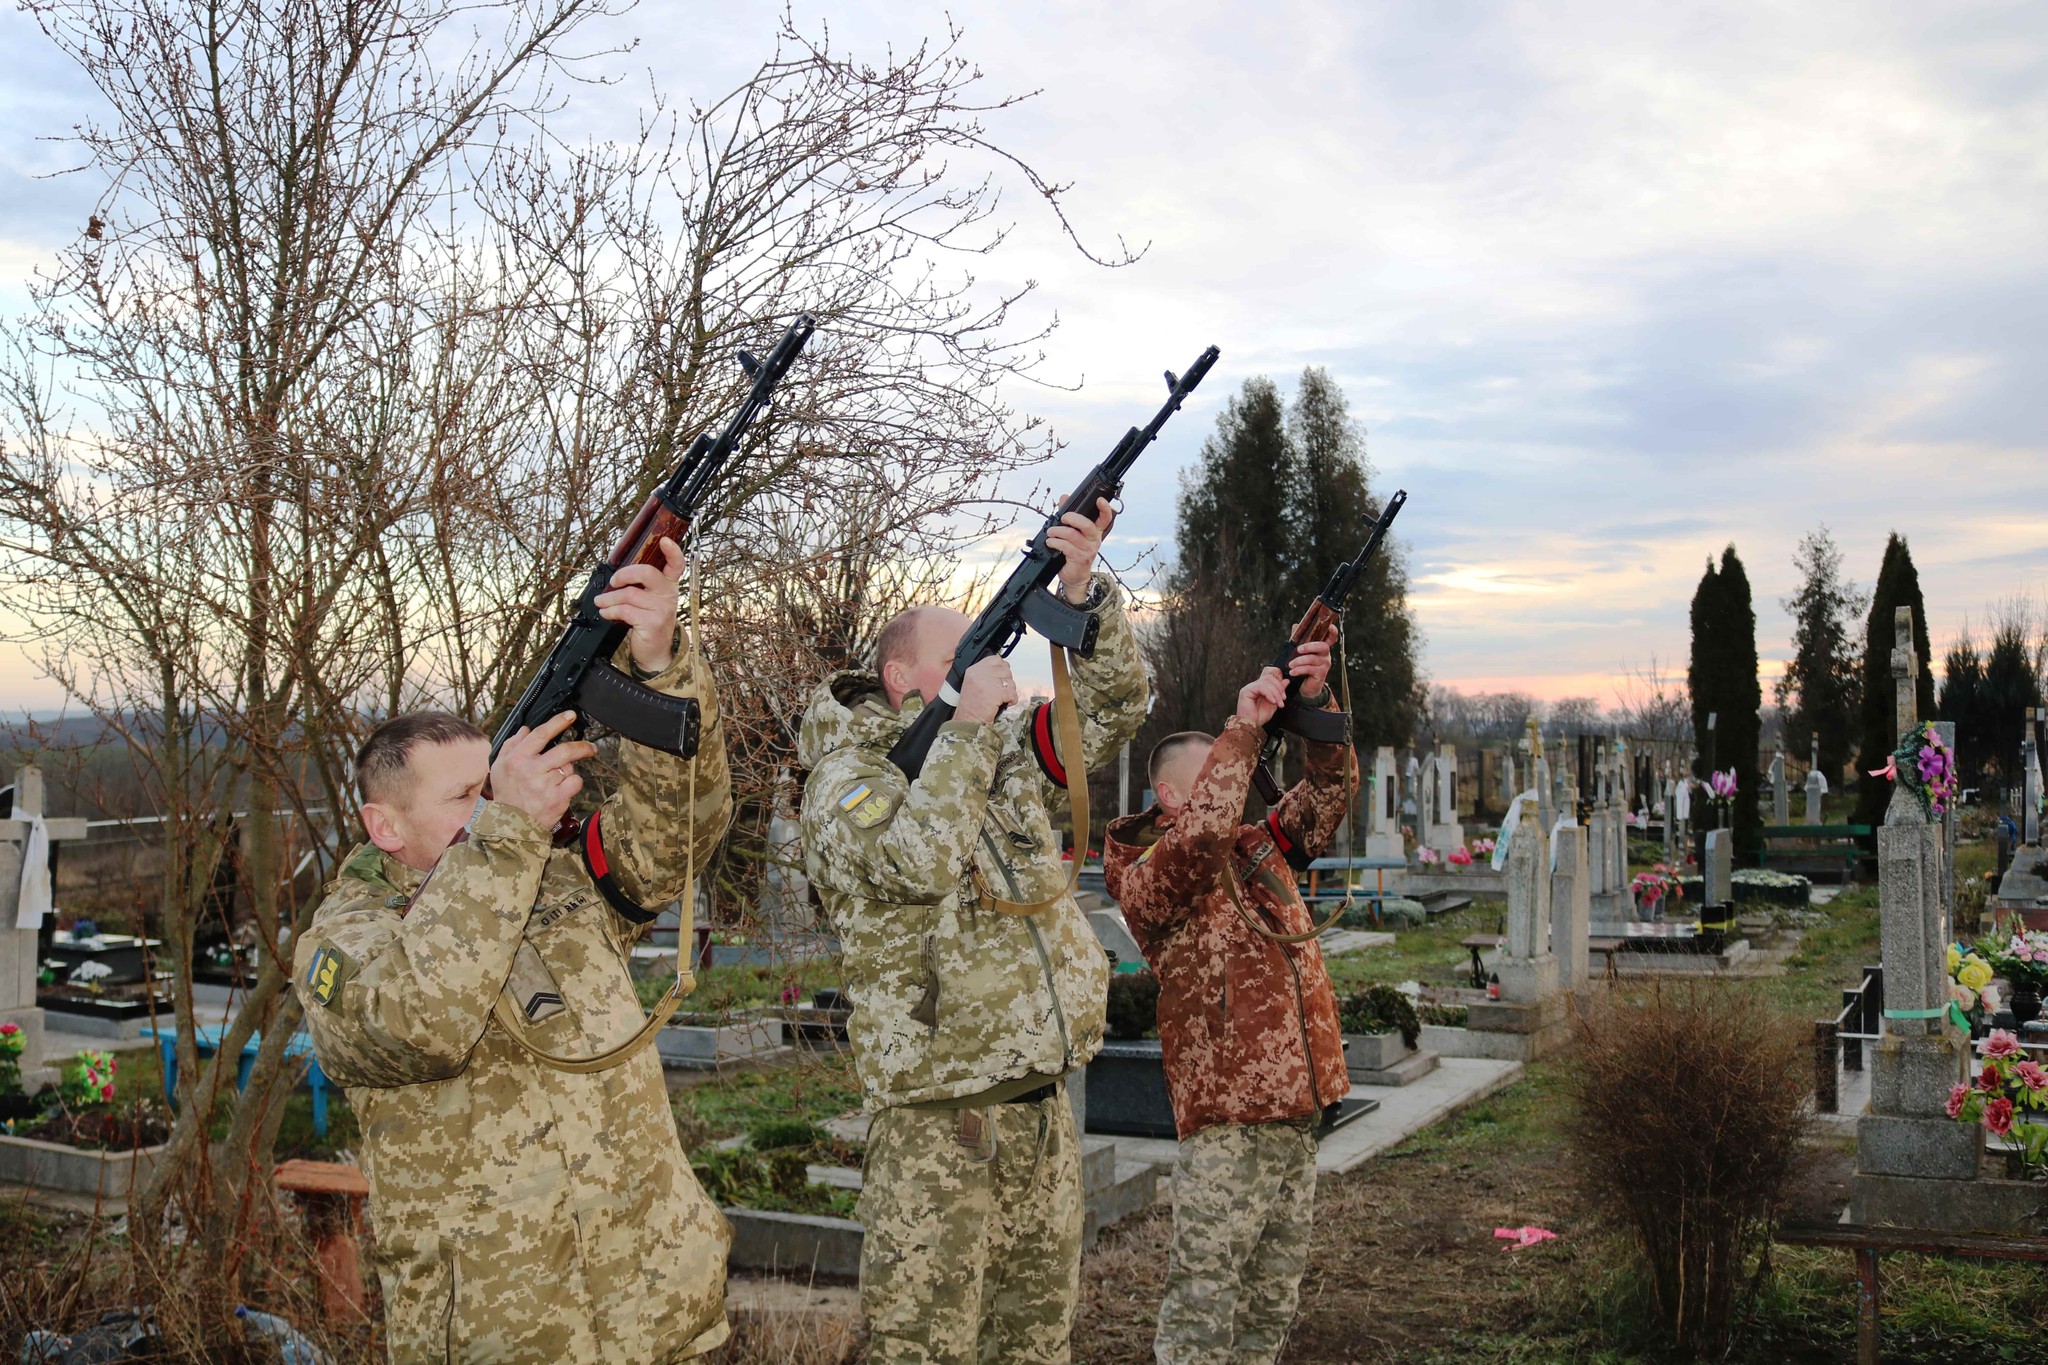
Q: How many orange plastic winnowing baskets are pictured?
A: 0